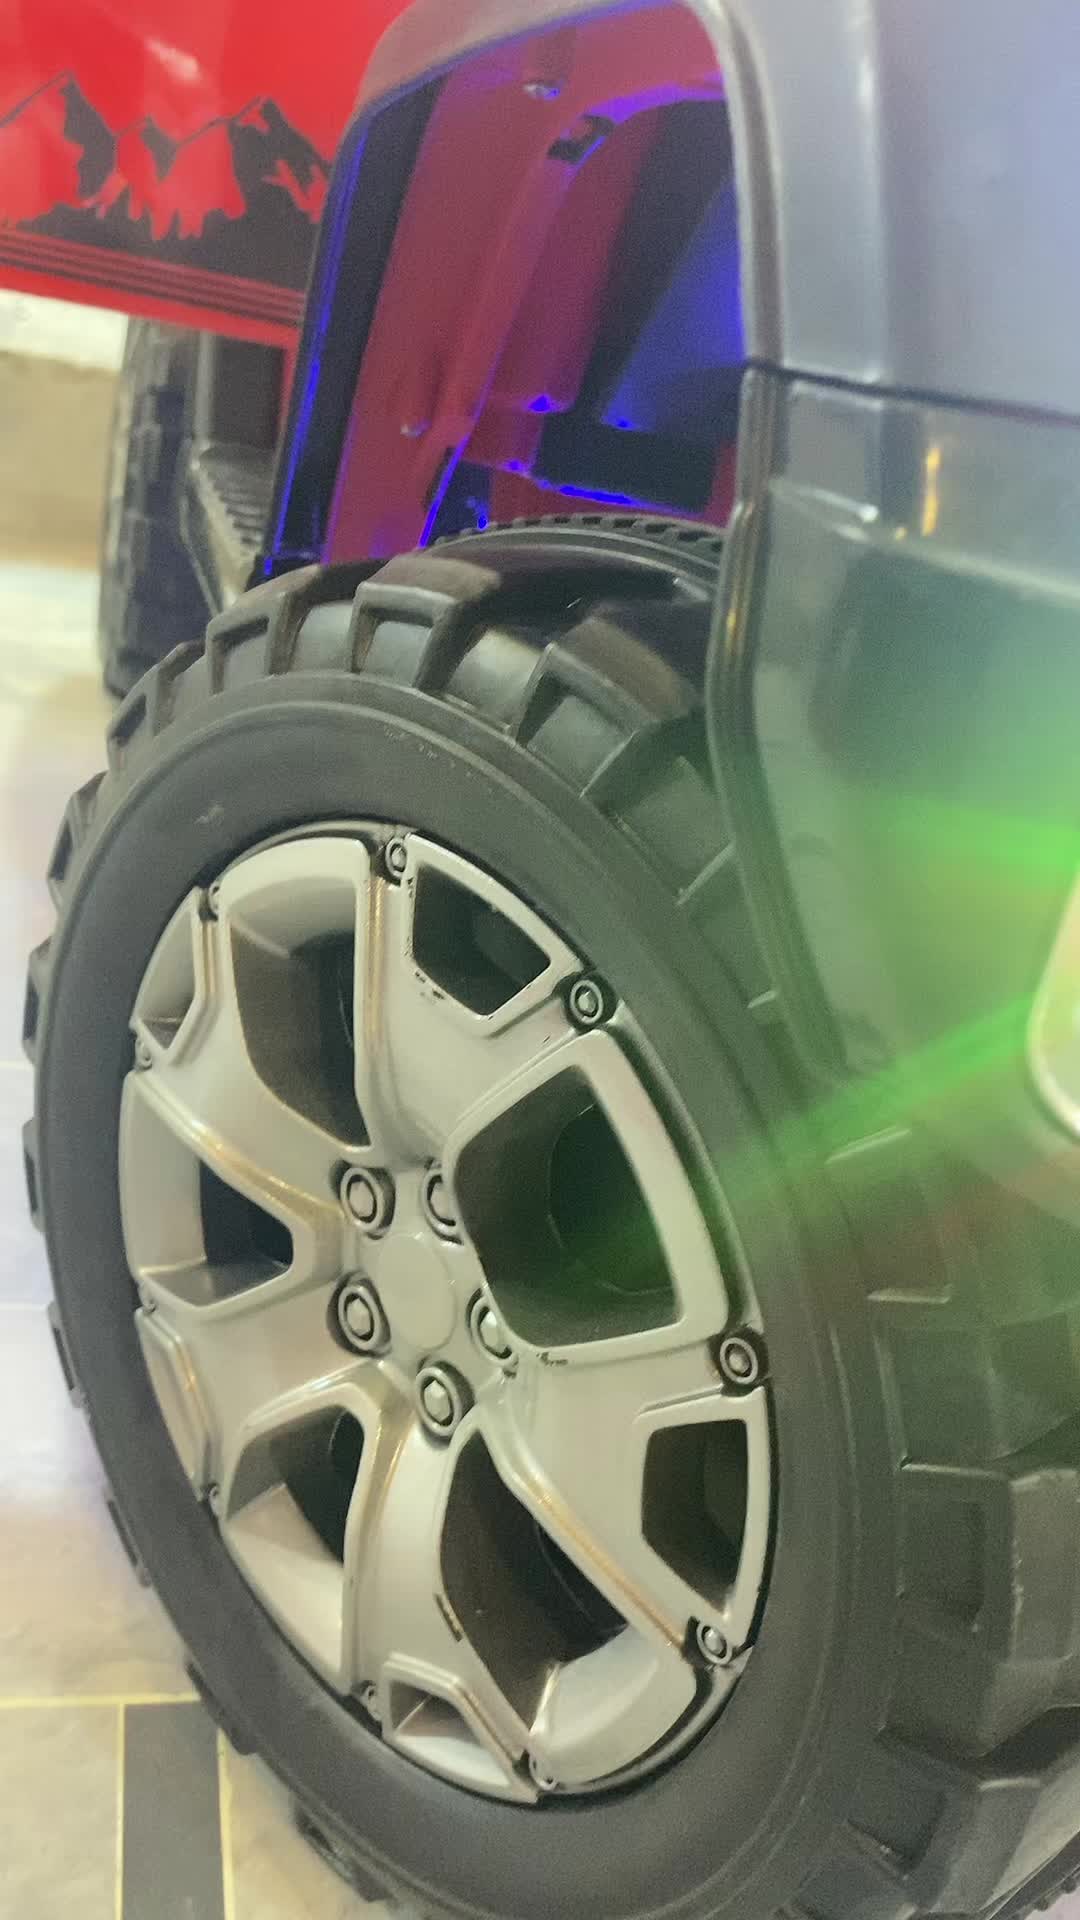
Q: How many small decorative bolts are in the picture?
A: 10